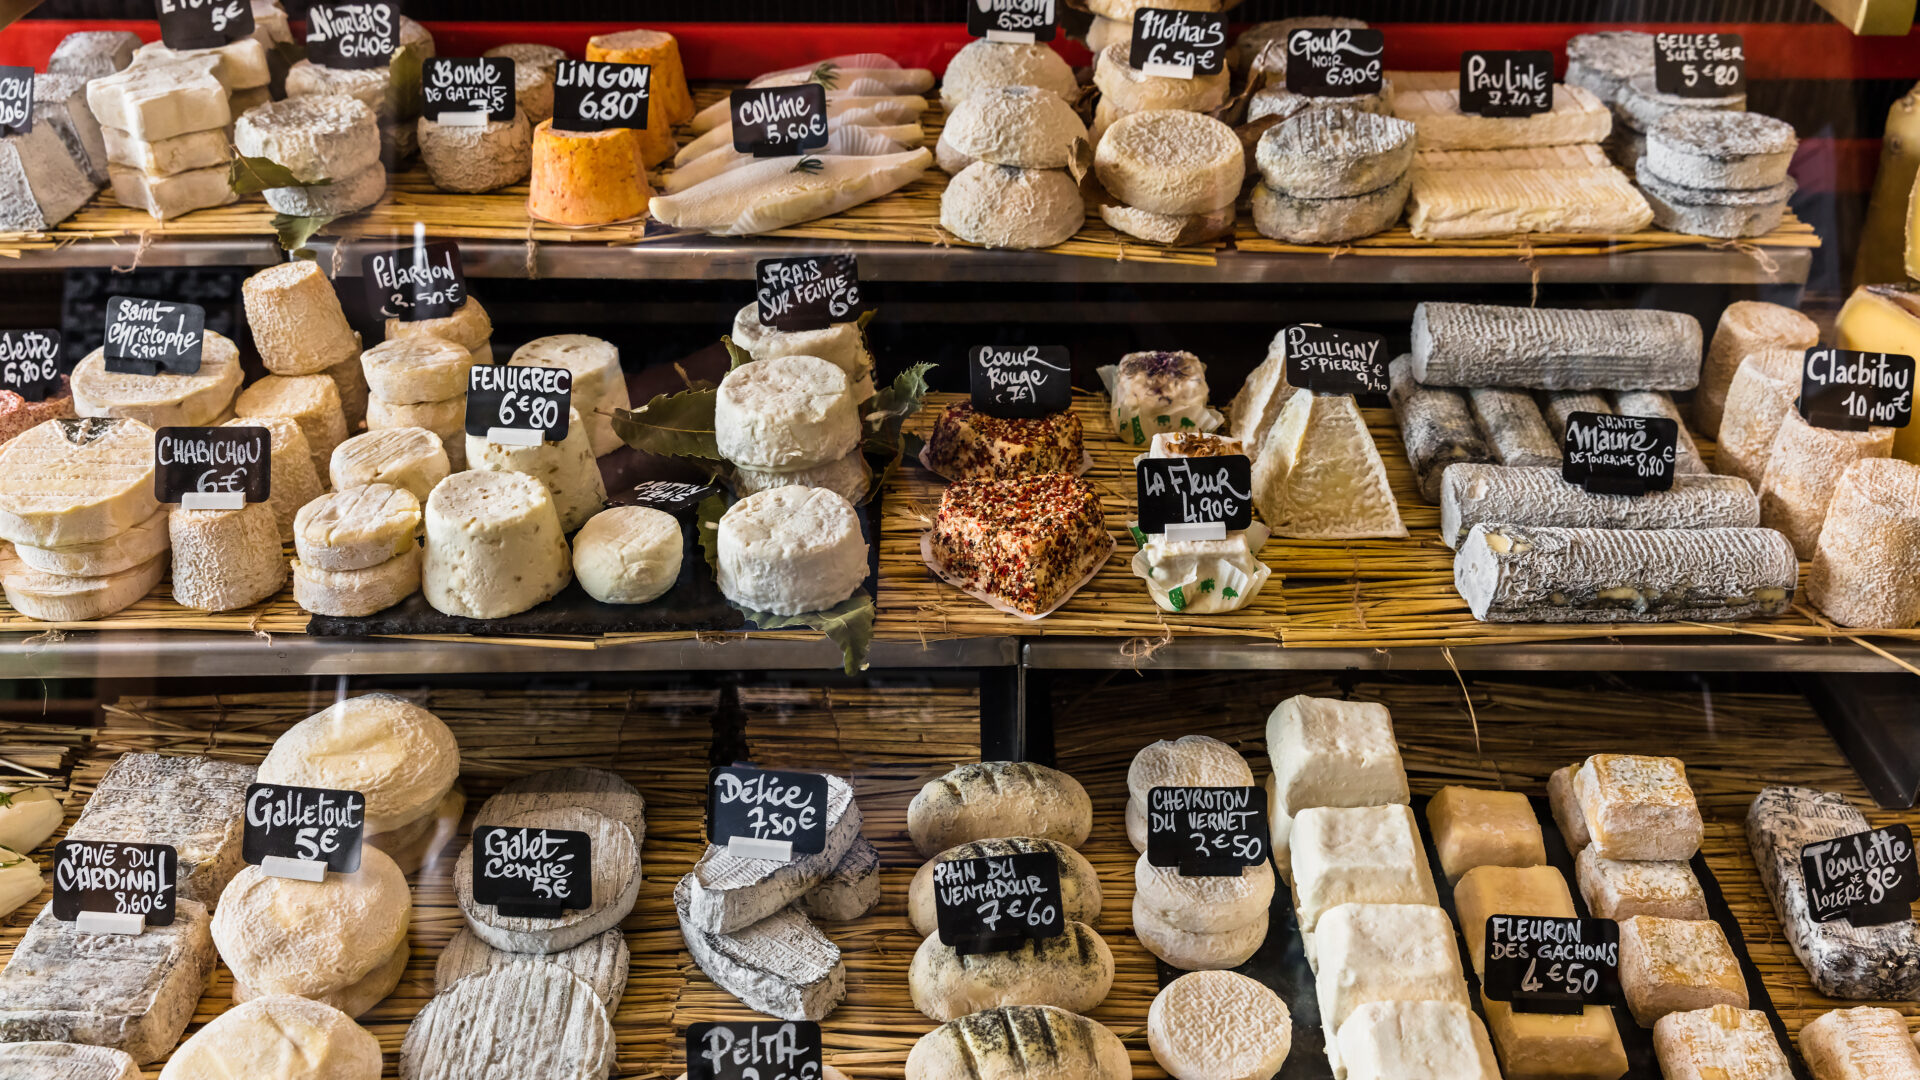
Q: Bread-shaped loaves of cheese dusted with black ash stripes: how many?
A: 4